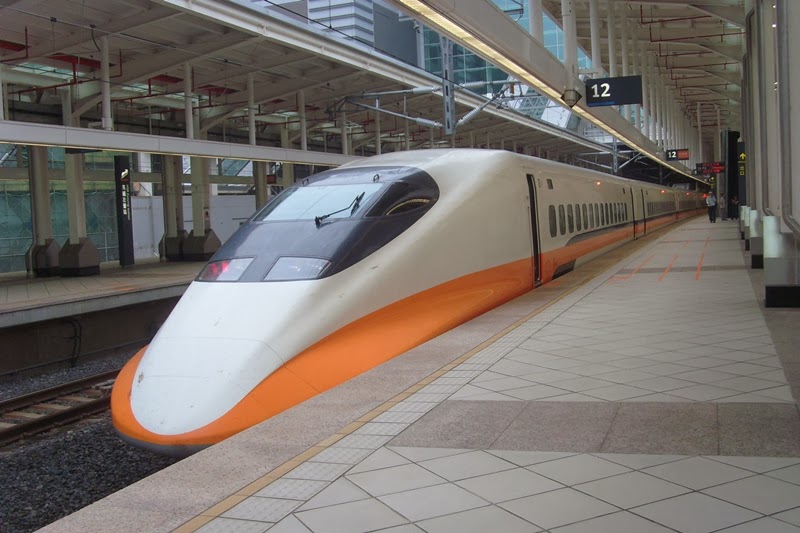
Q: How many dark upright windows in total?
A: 14